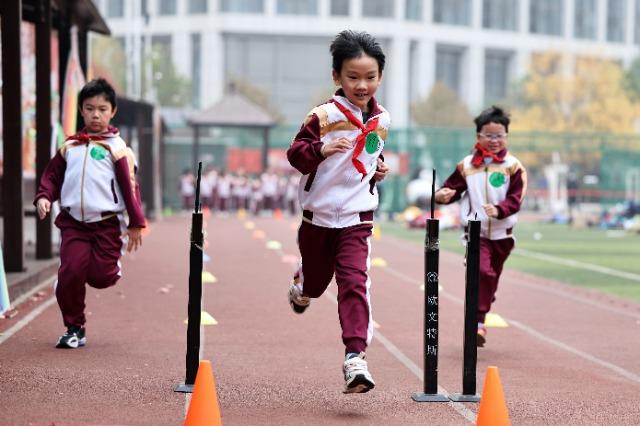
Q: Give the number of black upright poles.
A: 3